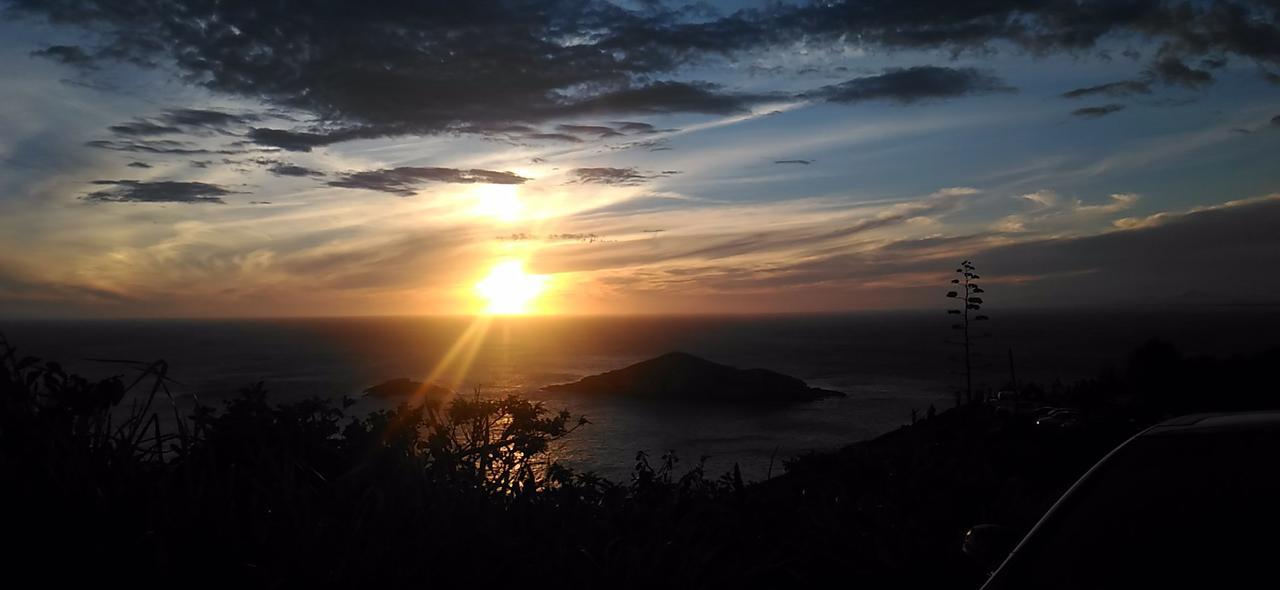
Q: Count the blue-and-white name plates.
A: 0